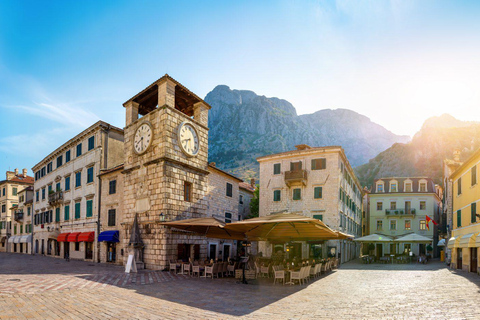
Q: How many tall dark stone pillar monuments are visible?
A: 1